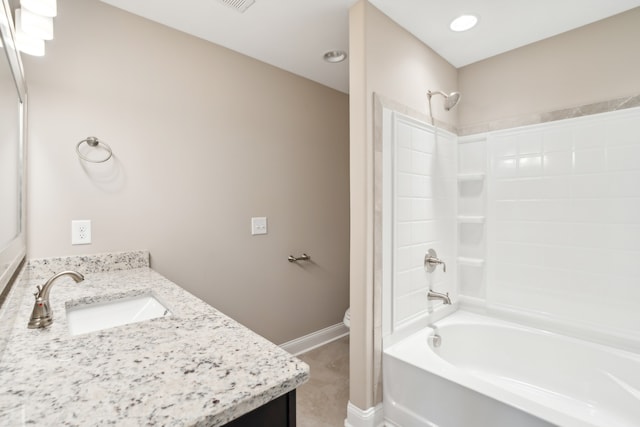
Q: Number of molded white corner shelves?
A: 3